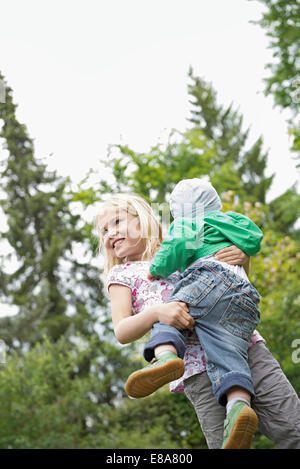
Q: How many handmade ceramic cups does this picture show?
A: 0